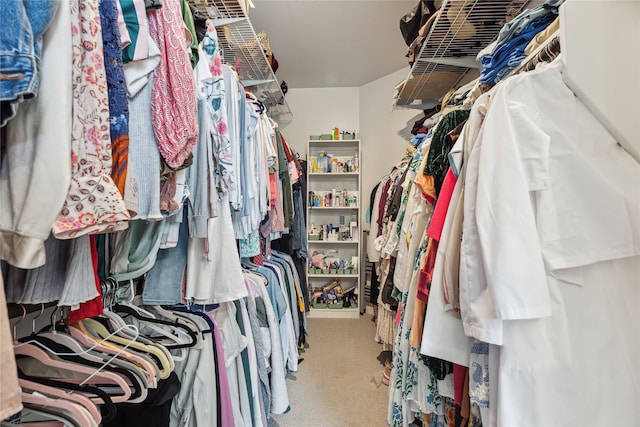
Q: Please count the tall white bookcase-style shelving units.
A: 1